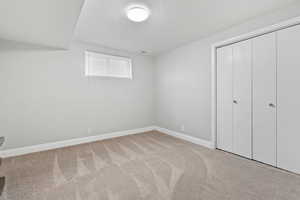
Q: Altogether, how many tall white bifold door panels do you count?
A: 4